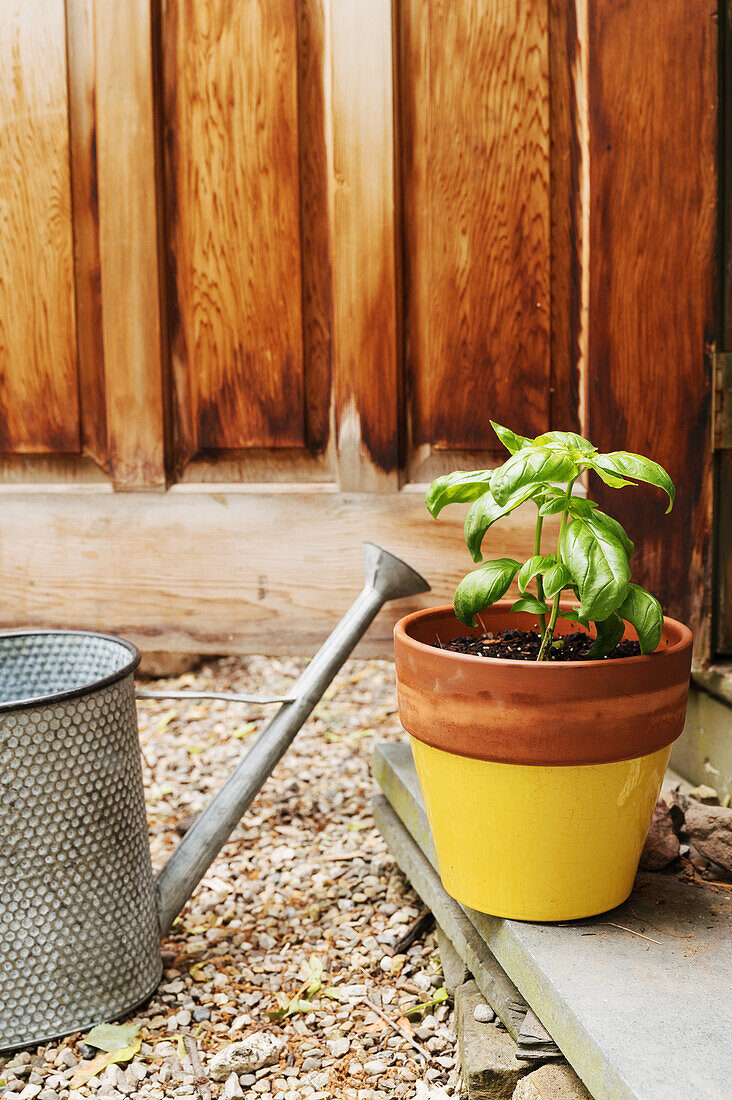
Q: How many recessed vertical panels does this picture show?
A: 3